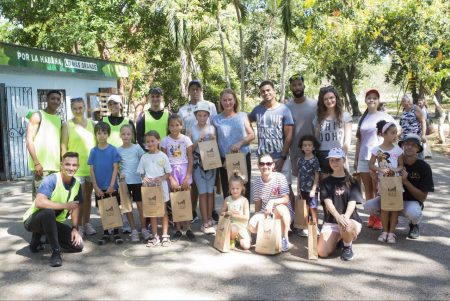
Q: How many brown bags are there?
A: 11